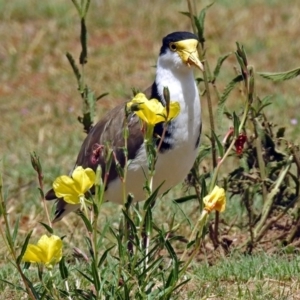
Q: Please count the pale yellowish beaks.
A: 1